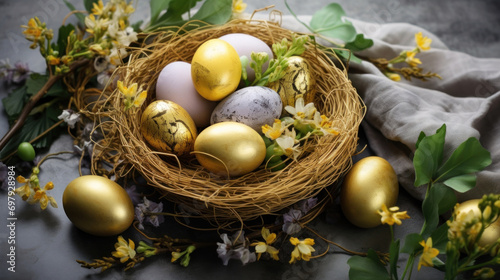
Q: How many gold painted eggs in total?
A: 7